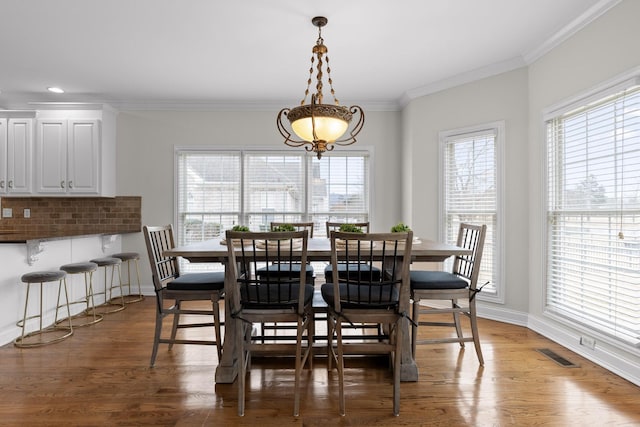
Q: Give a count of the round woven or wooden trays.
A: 4